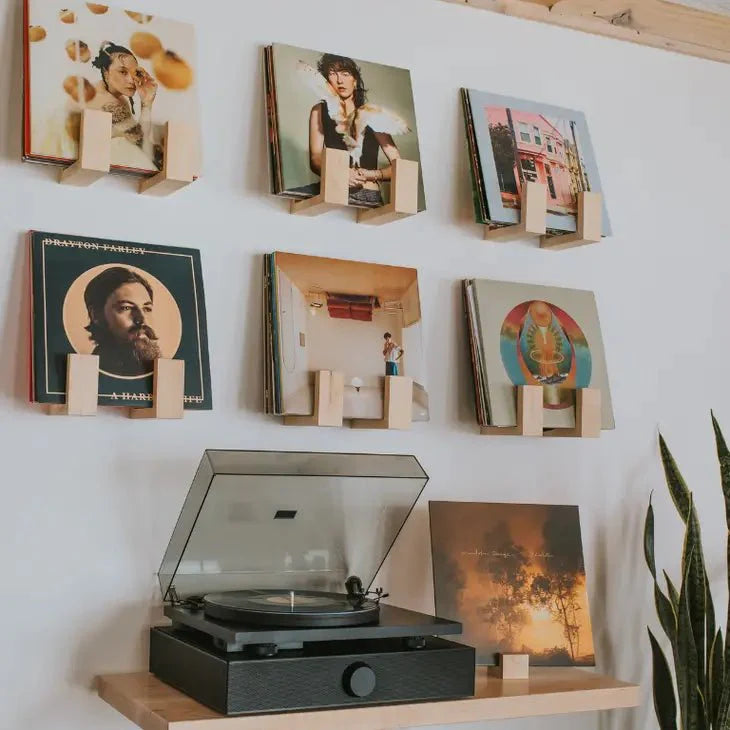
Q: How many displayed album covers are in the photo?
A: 7